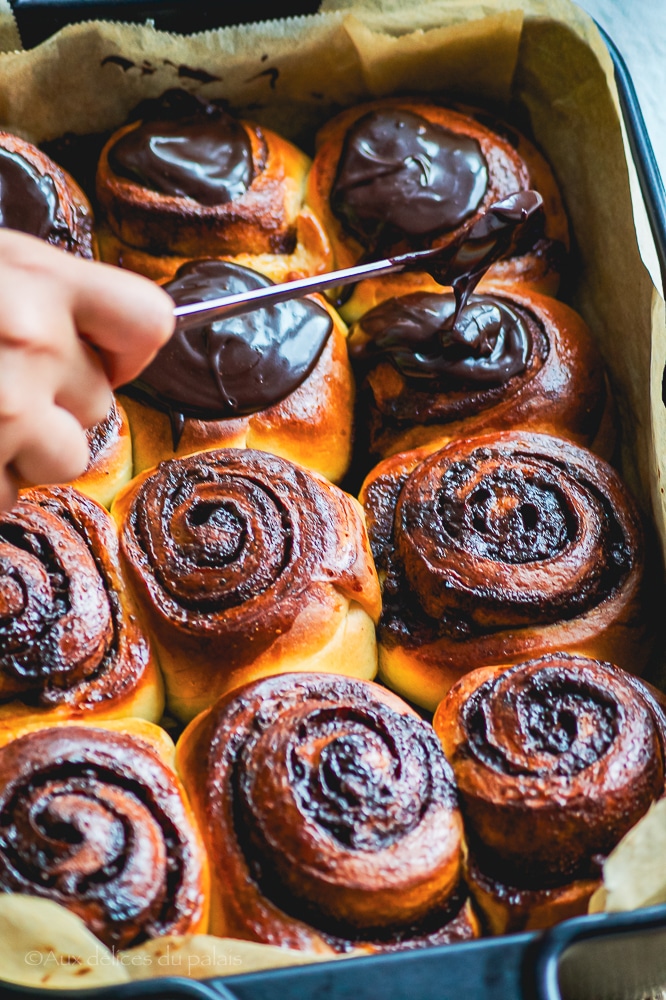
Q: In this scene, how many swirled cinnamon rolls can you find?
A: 12